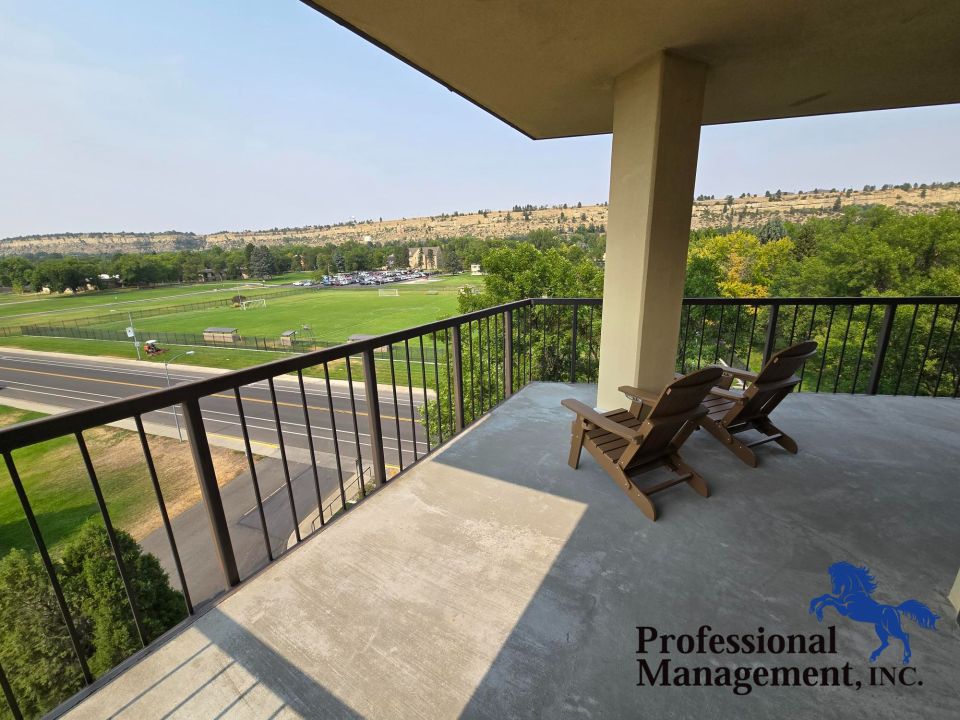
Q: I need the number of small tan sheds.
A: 3